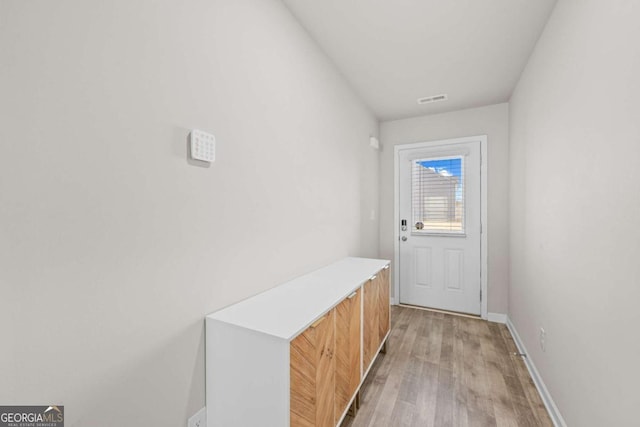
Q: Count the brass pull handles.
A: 4